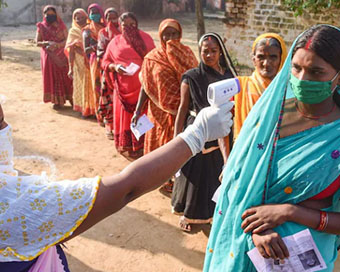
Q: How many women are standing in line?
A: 9